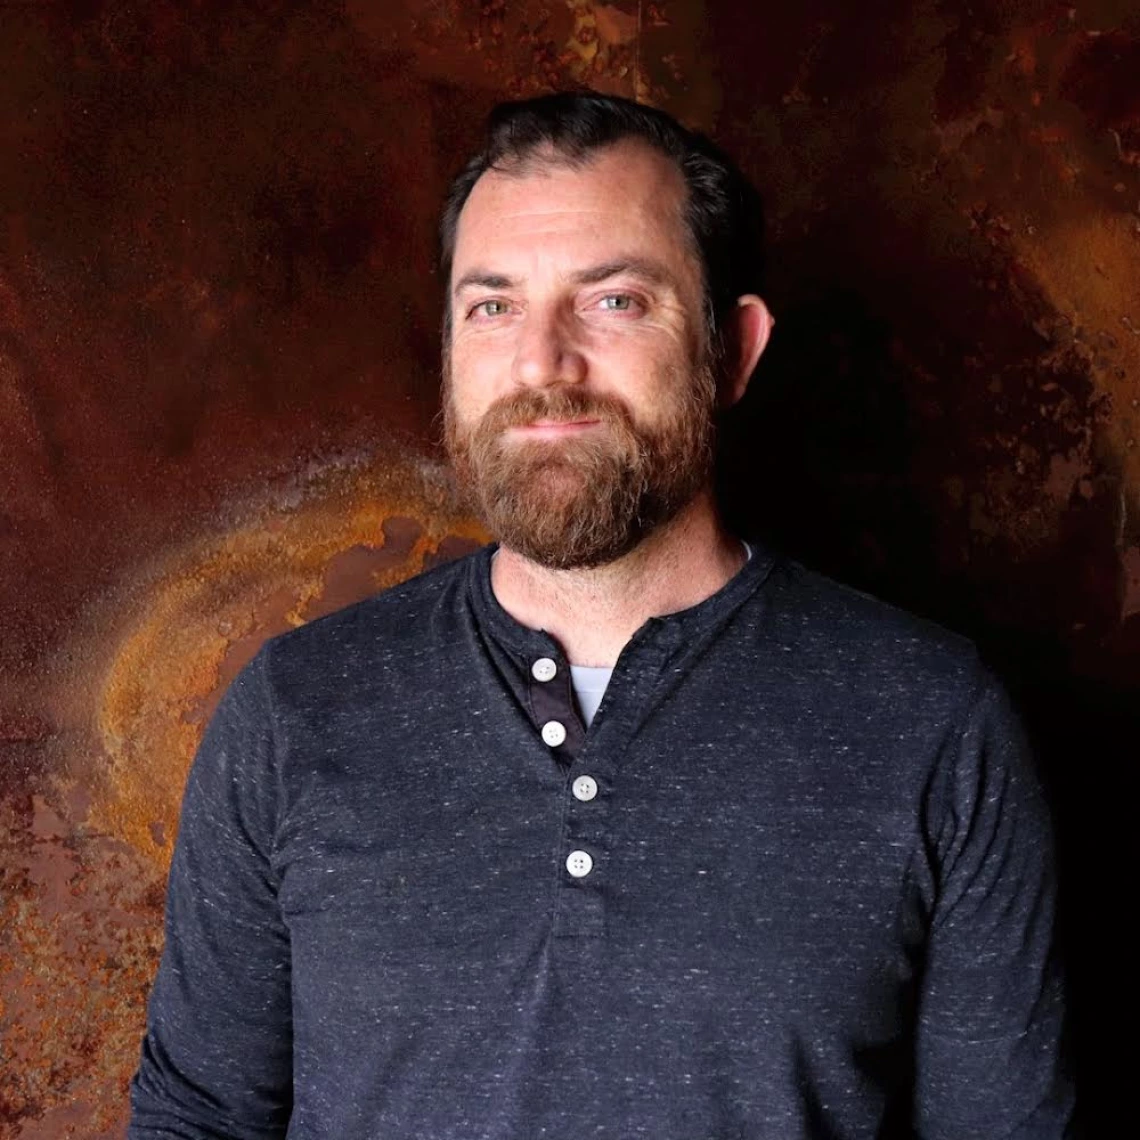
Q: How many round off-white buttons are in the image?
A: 4